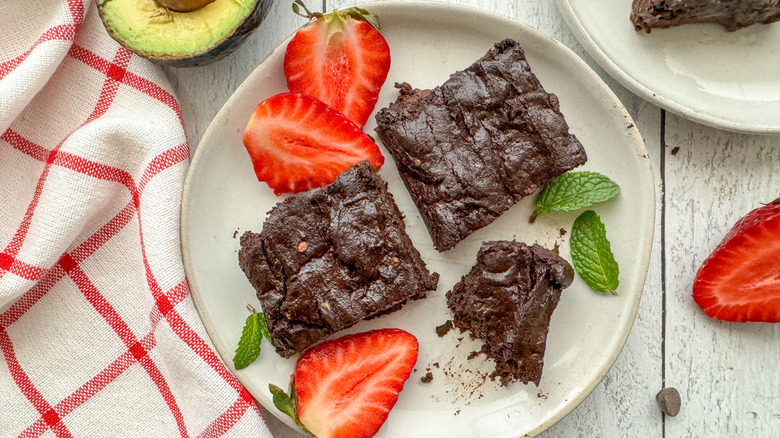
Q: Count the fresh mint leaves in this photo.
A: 4